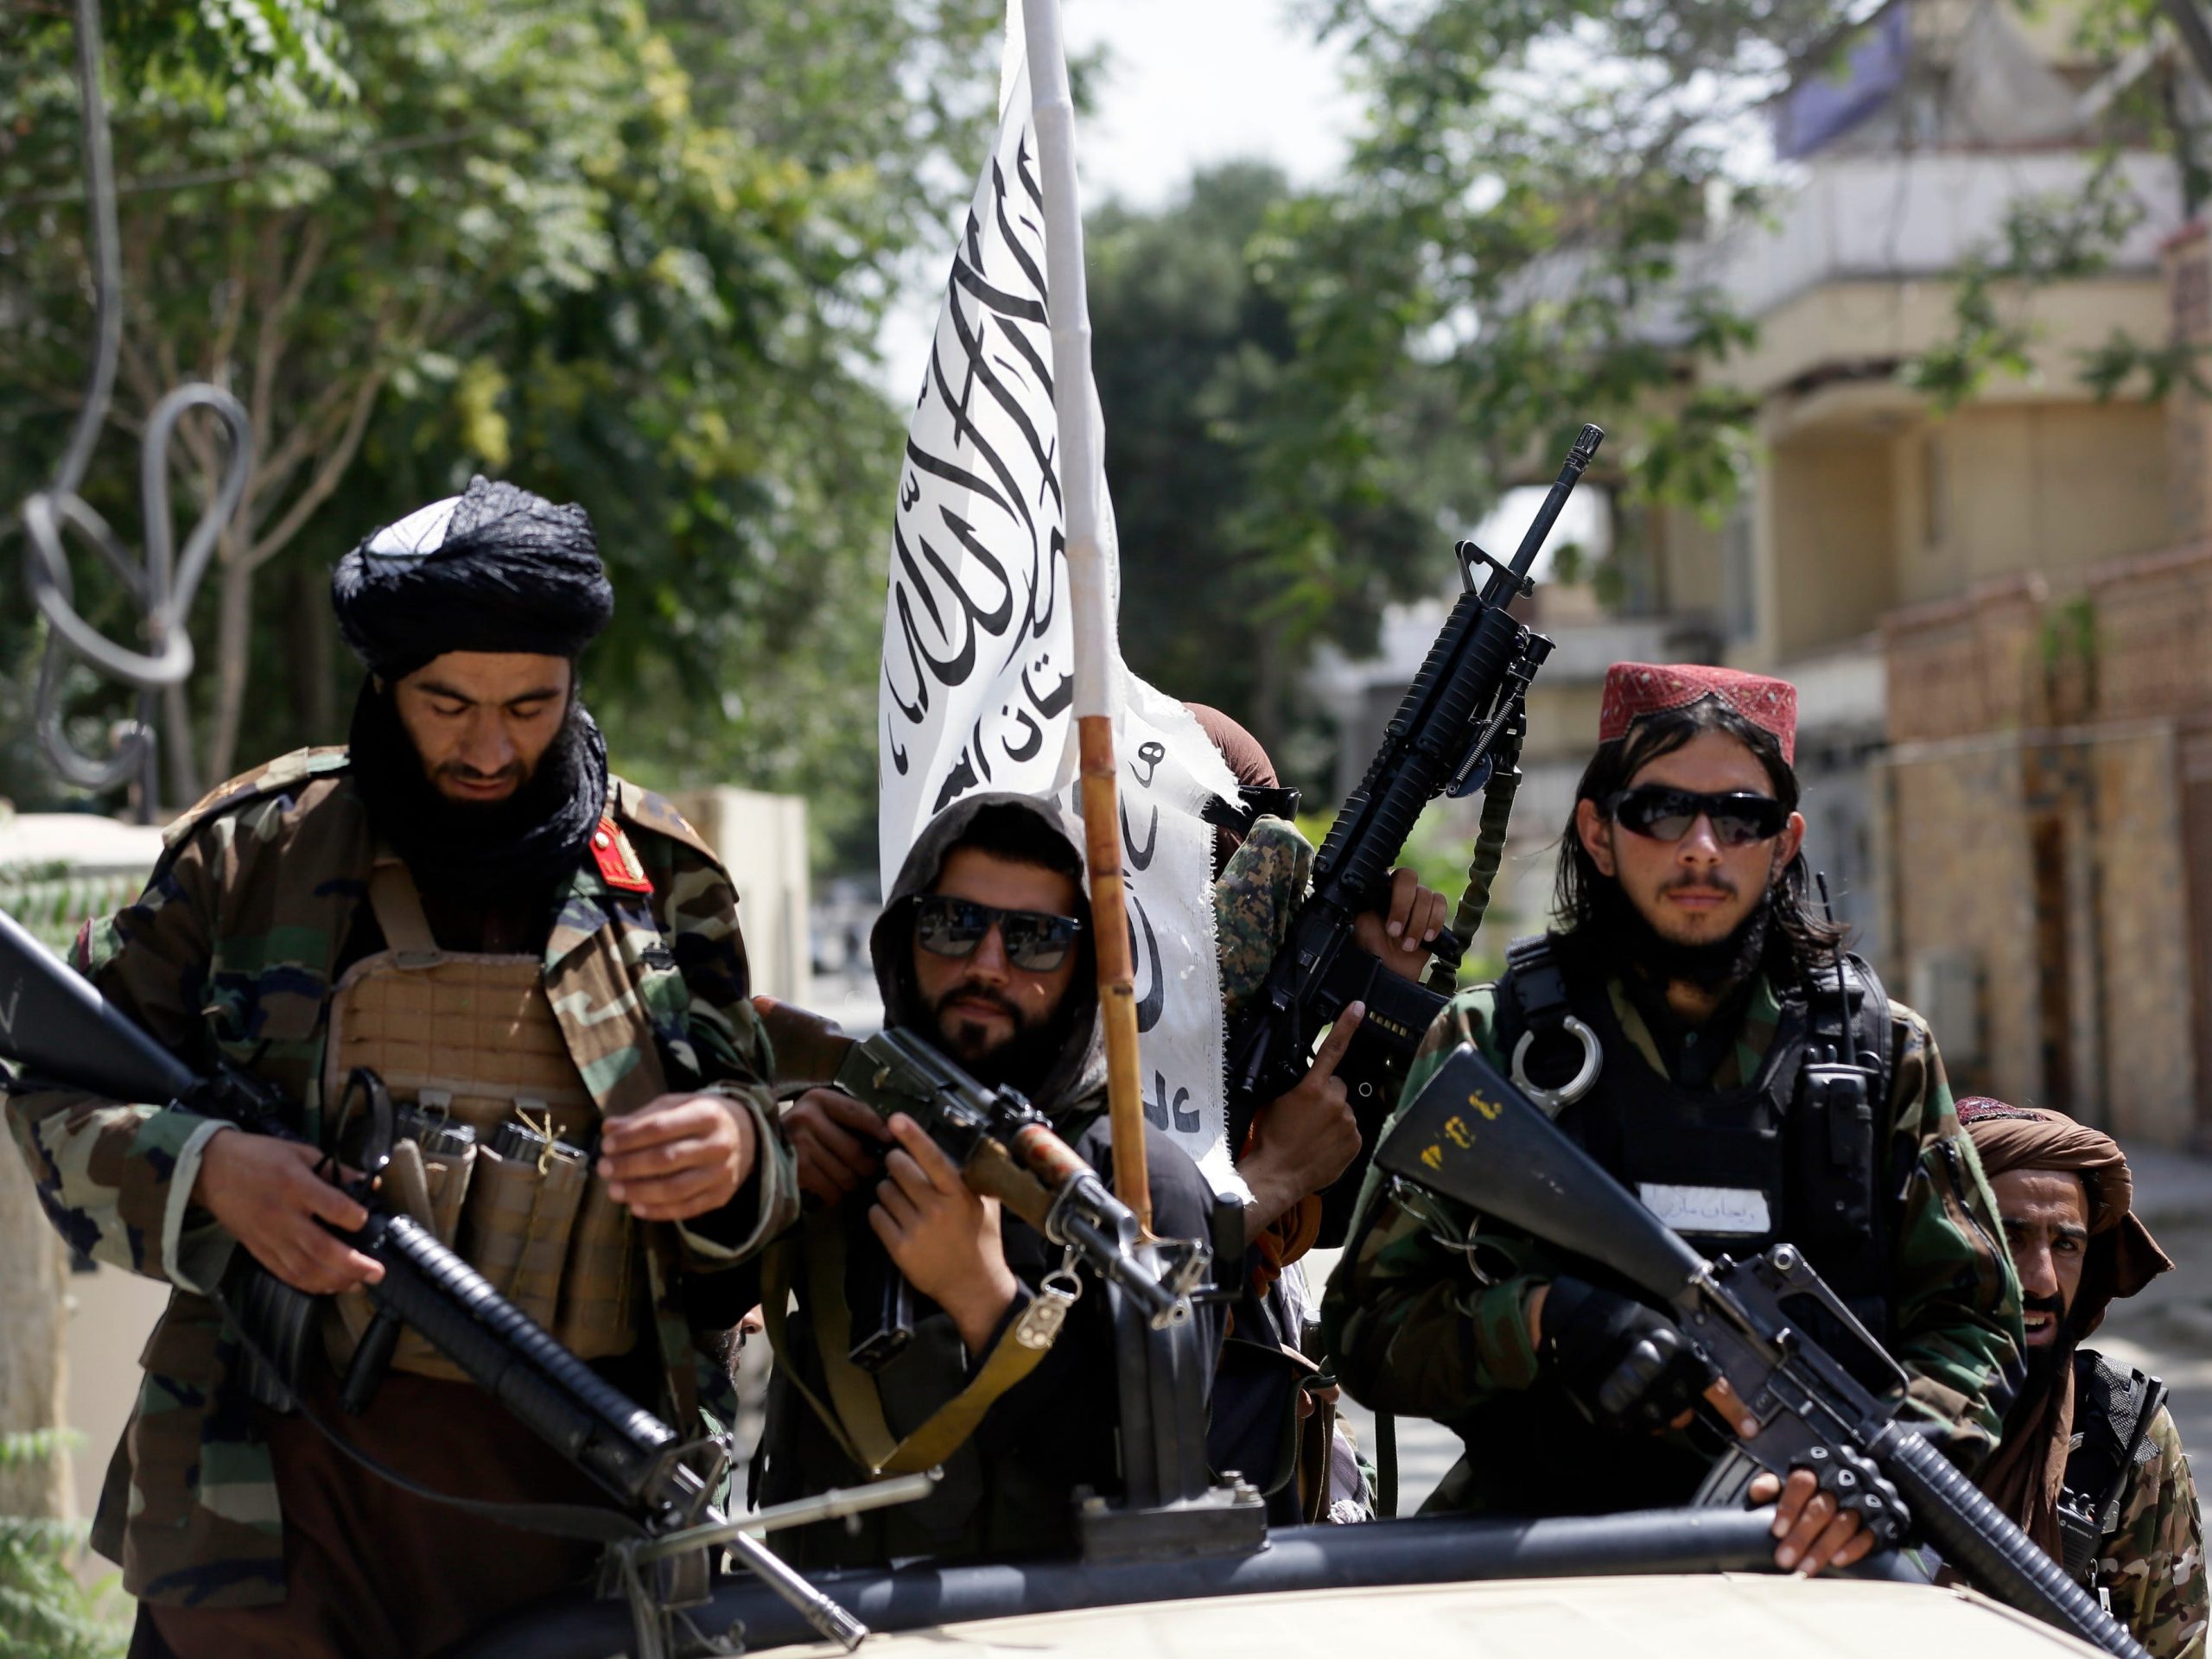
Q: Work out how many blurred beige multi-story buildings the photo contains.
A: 1